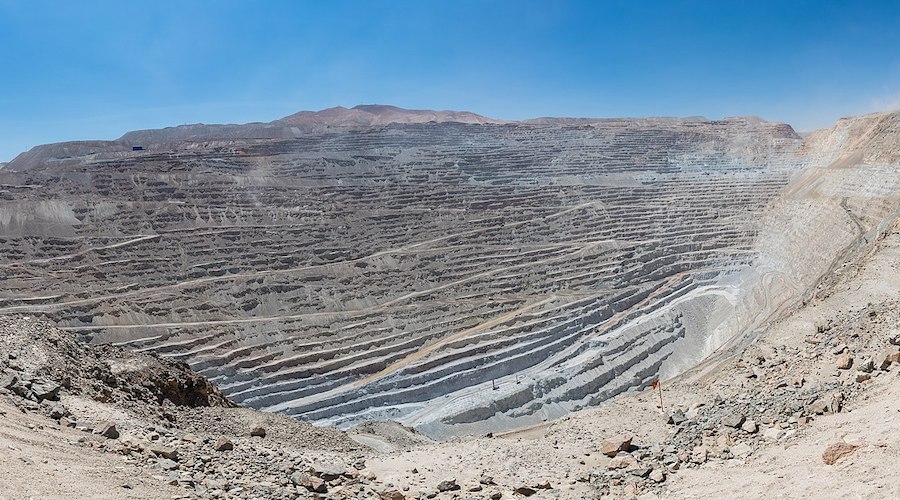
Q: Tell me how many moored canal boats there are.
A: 0